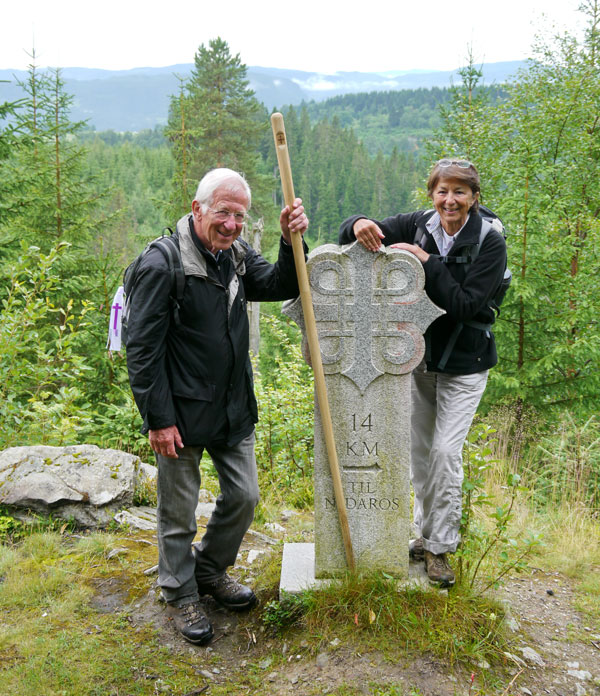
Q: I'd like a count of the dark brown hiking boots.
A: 4